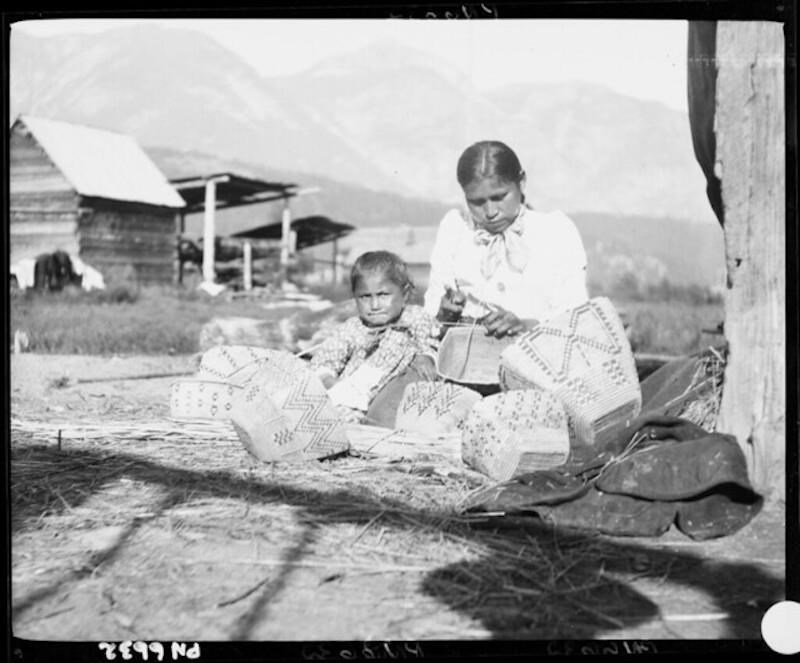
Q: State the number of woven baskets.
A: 7